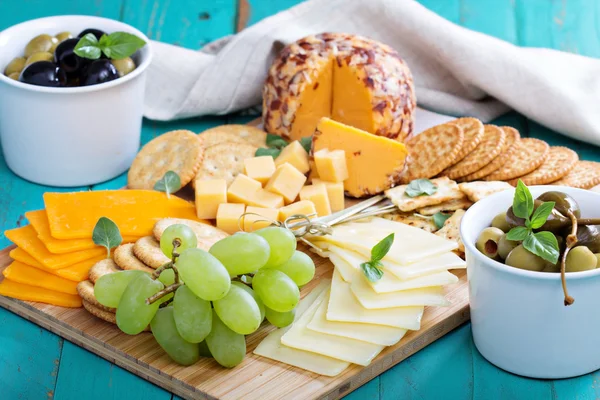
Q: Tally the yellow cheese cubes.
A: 12